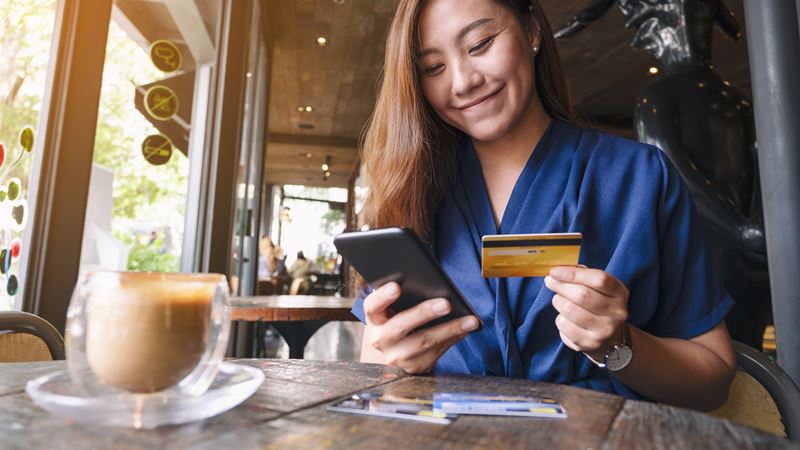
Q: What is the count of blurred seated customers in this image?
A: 2